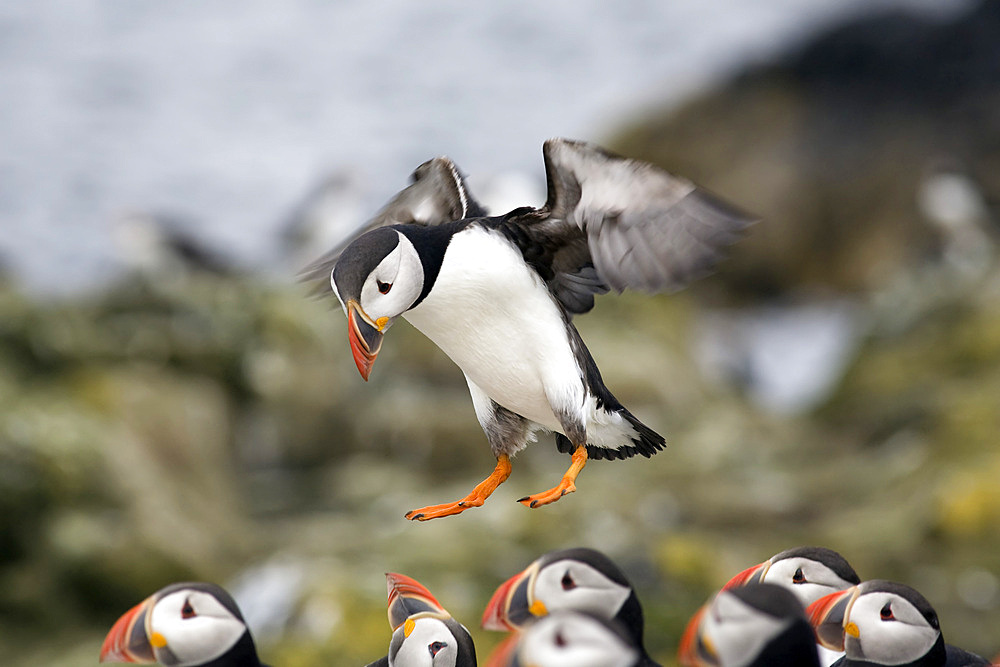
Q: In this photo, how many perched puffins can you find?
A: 7